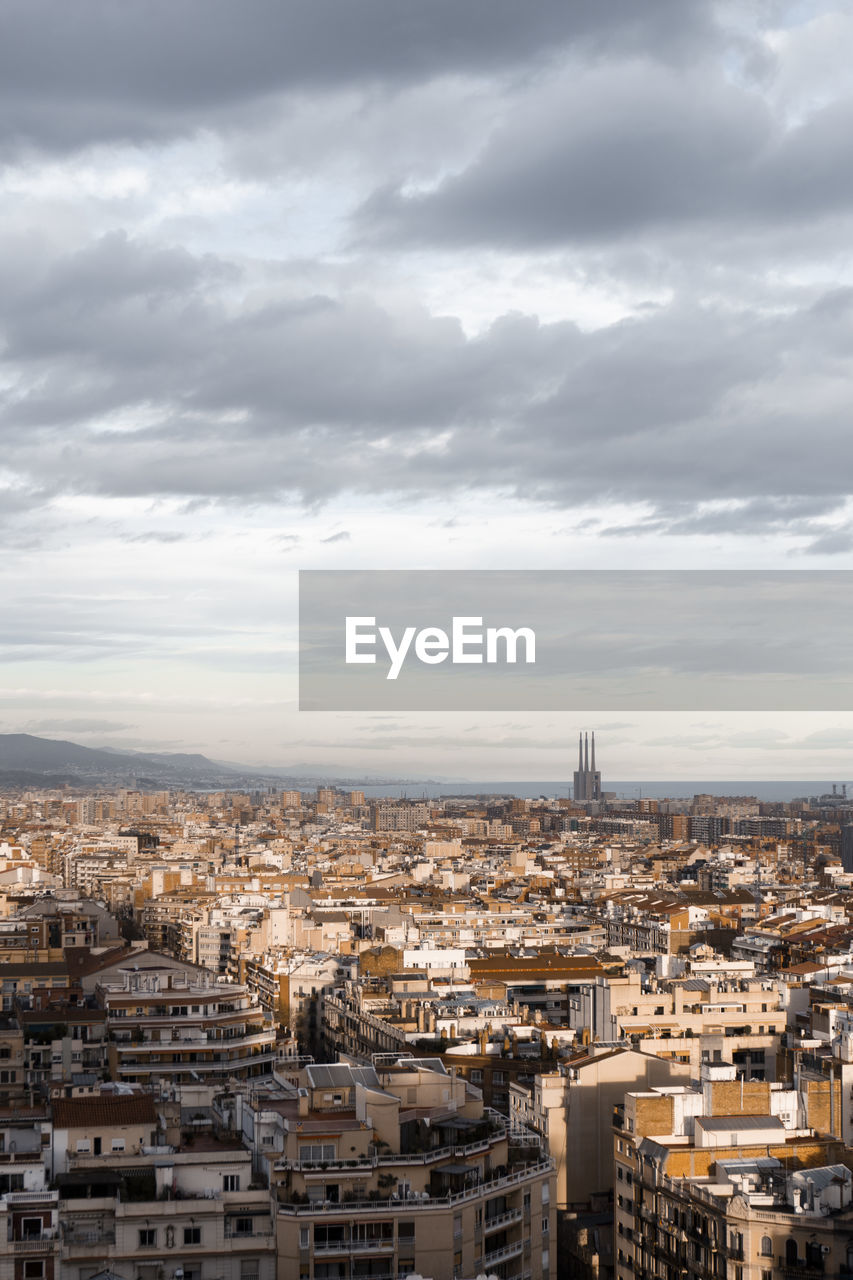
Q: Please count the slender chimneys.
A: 3